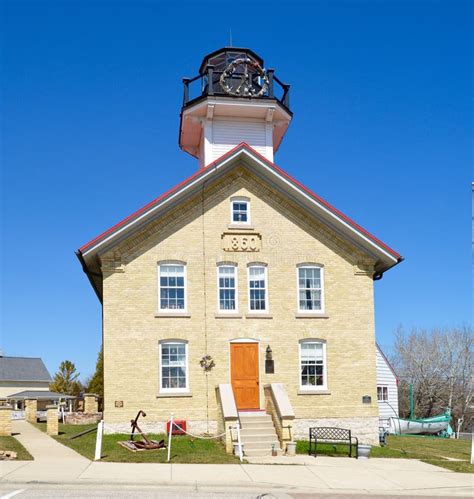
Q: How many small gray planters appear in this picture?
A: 3